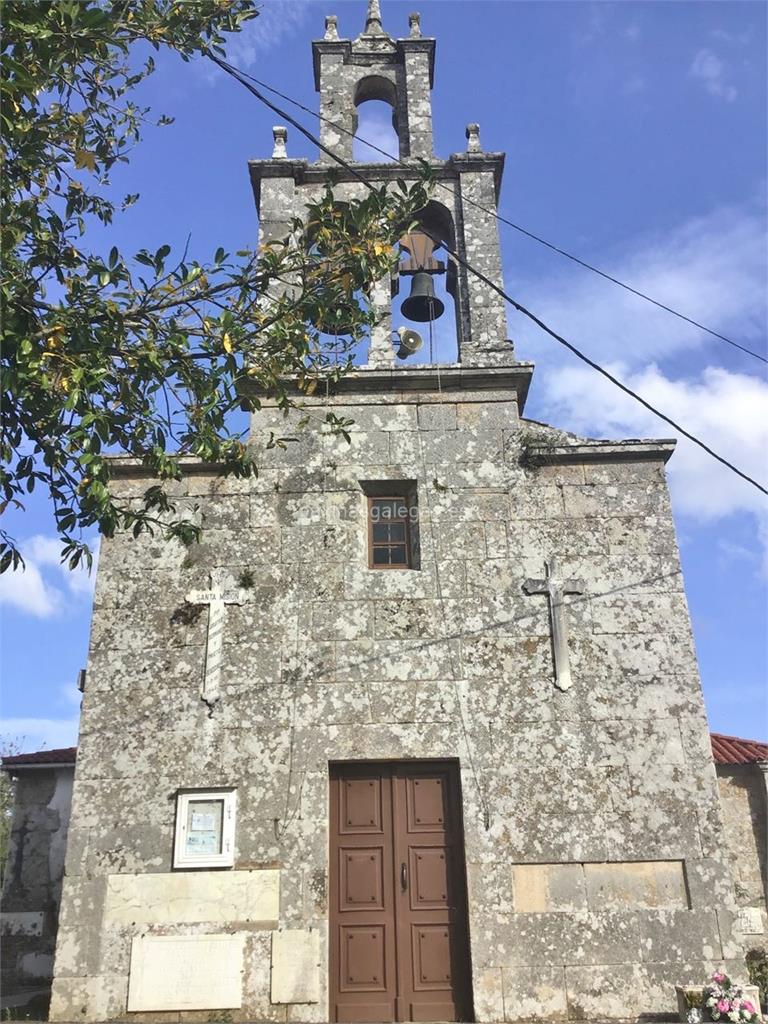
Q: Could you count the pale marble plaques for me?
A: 3